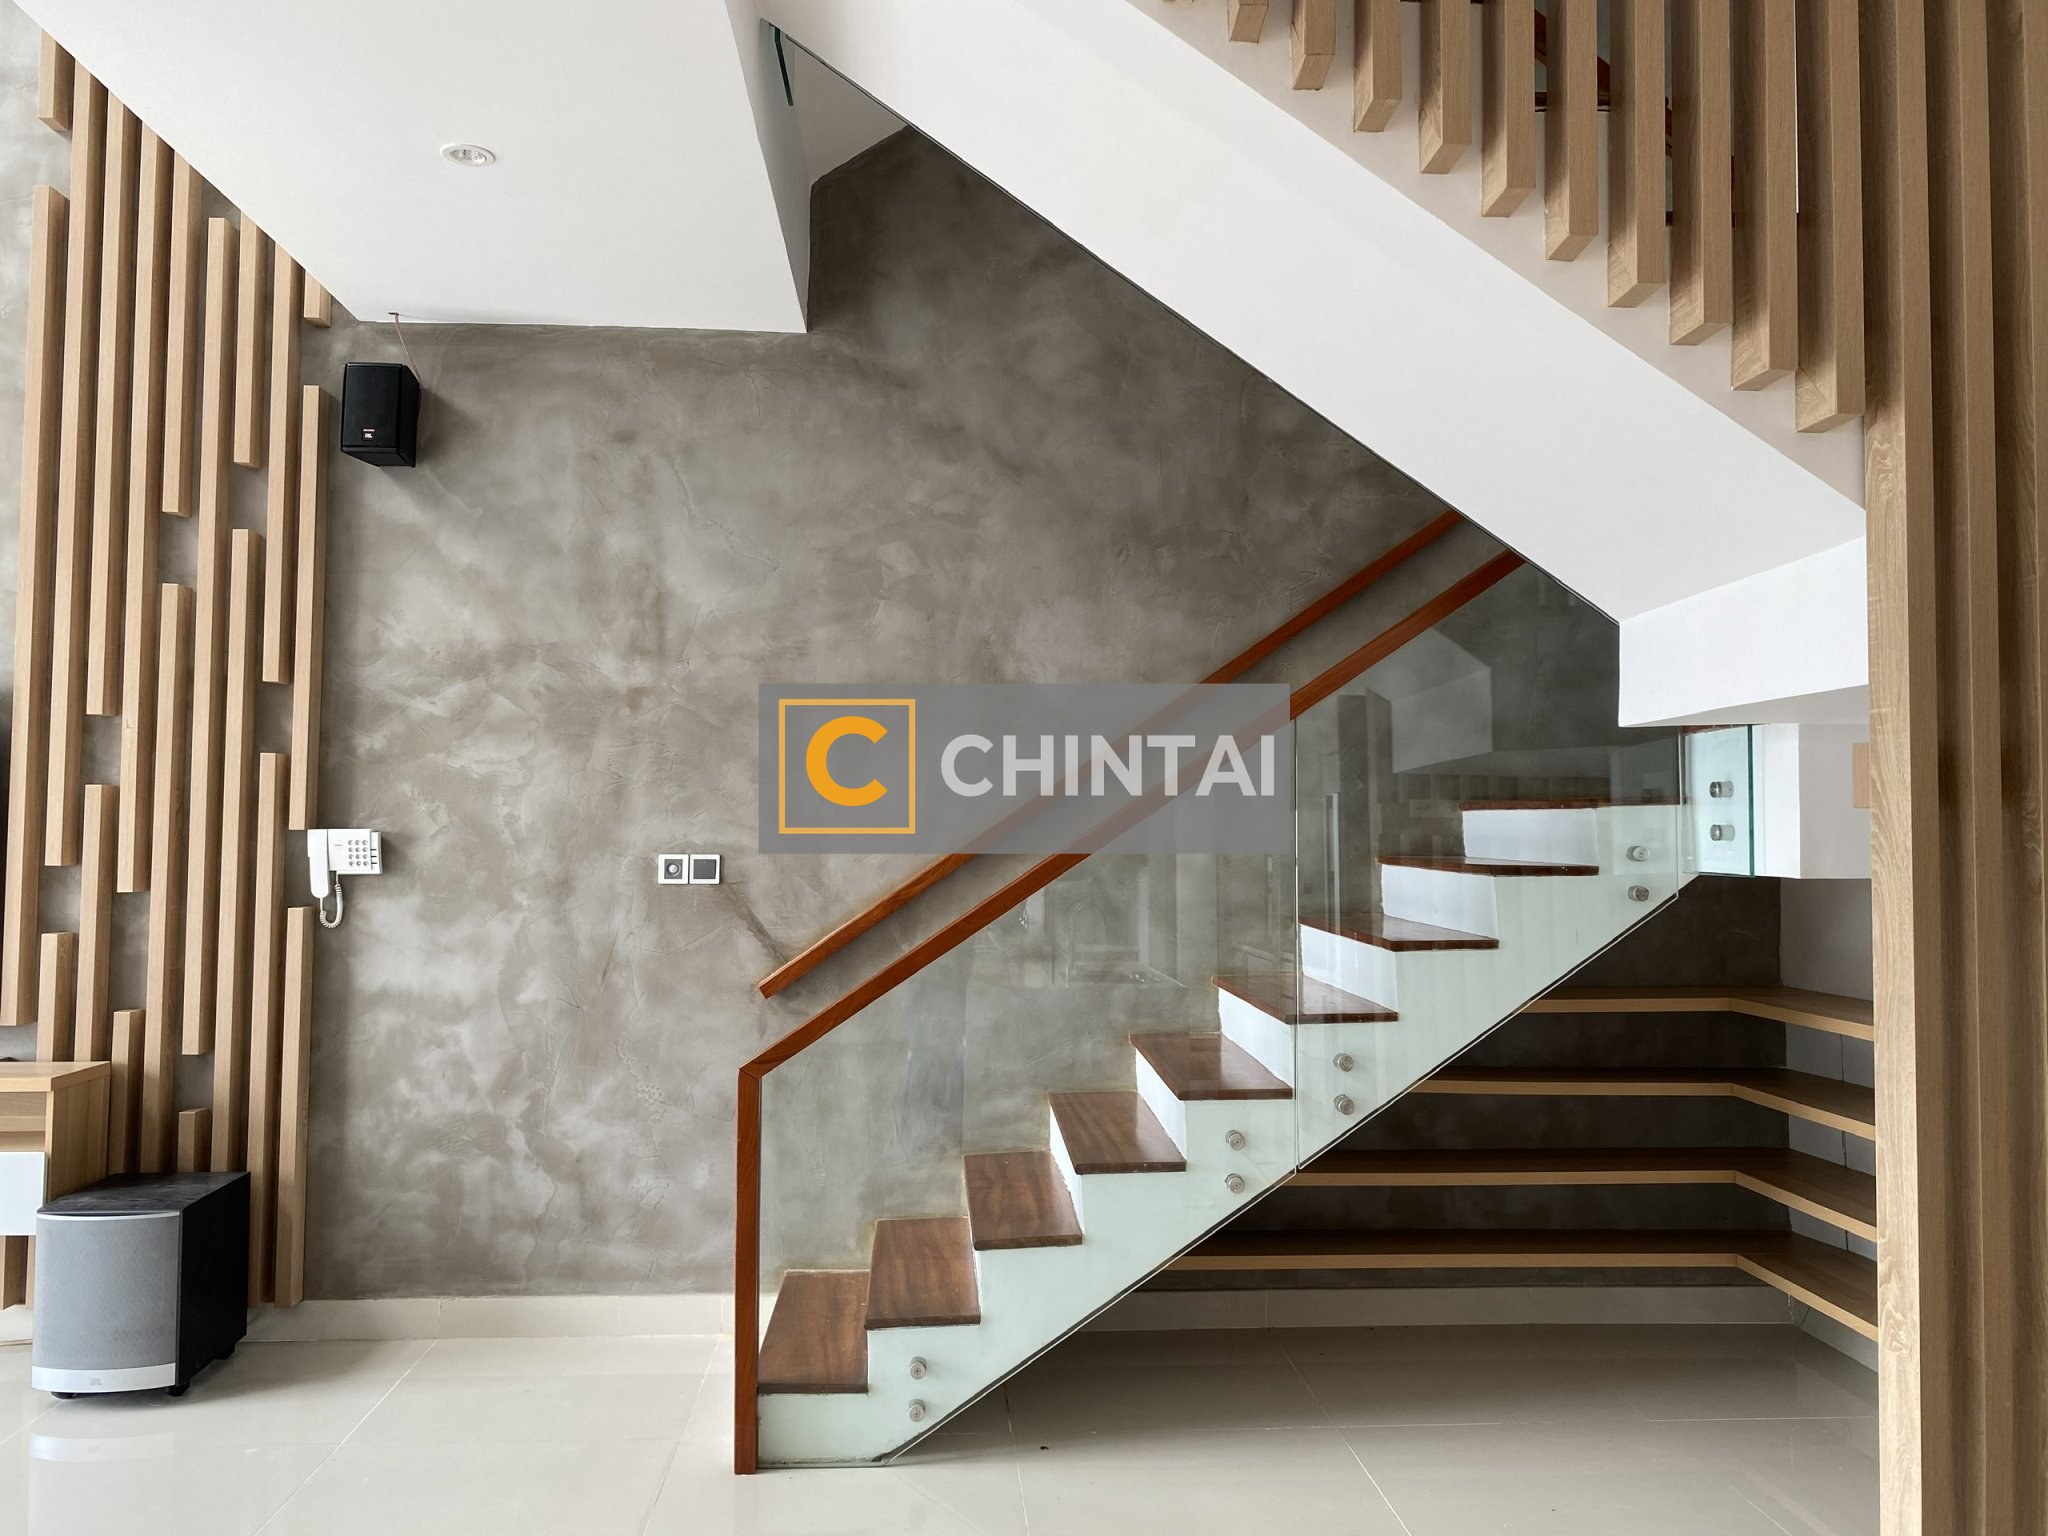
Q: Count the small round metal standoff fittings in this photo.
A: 10